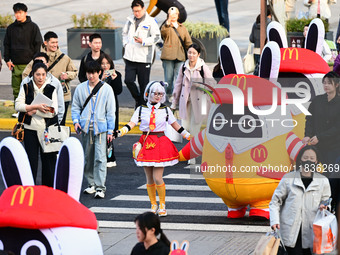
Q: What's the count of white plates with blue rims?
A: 0